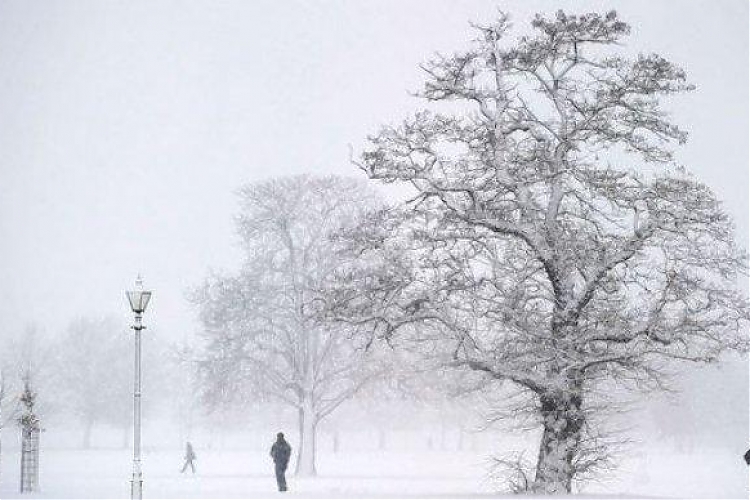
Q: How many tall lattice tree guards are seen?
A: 1